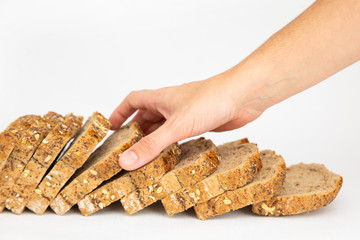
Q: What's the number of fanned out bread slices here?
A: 10